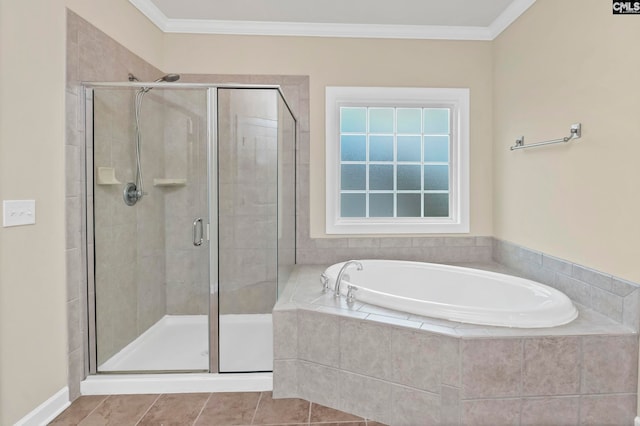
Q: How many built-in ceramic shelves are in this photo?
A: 2